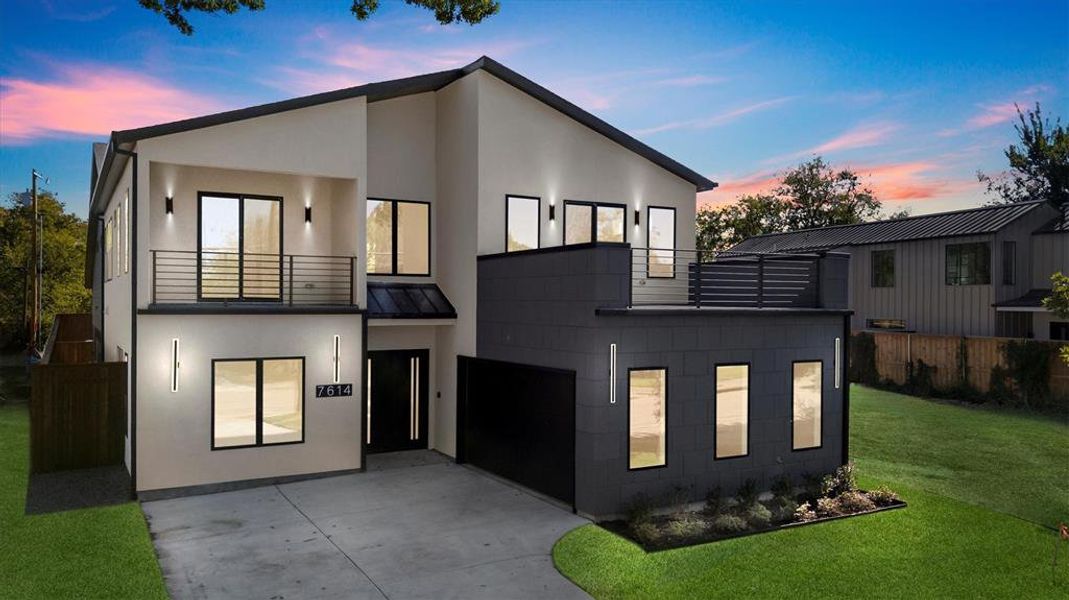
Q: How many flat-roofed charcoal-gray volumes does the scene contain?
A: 1